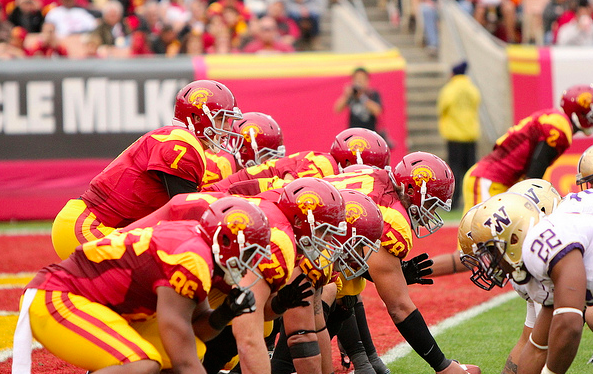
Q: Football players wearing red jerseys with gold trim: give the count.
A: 8